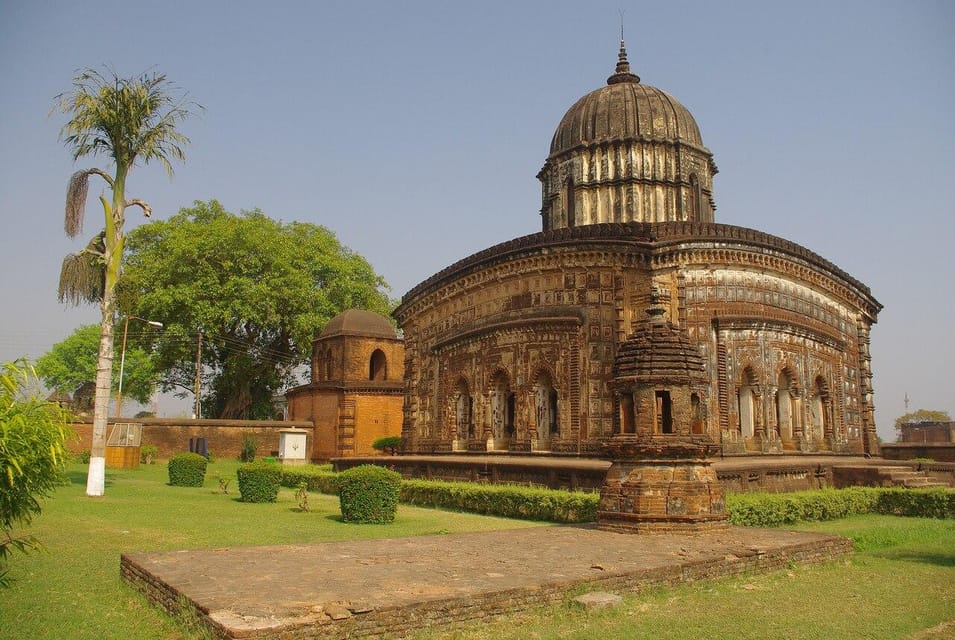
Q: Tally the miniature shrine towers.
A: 1